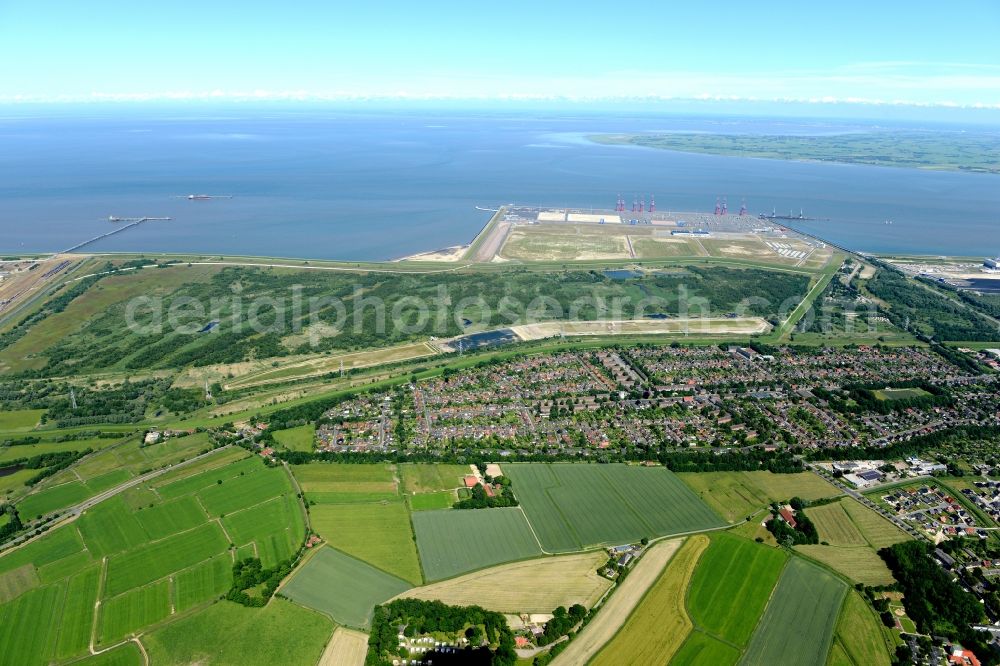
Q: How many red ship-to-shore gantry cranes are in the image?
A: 8